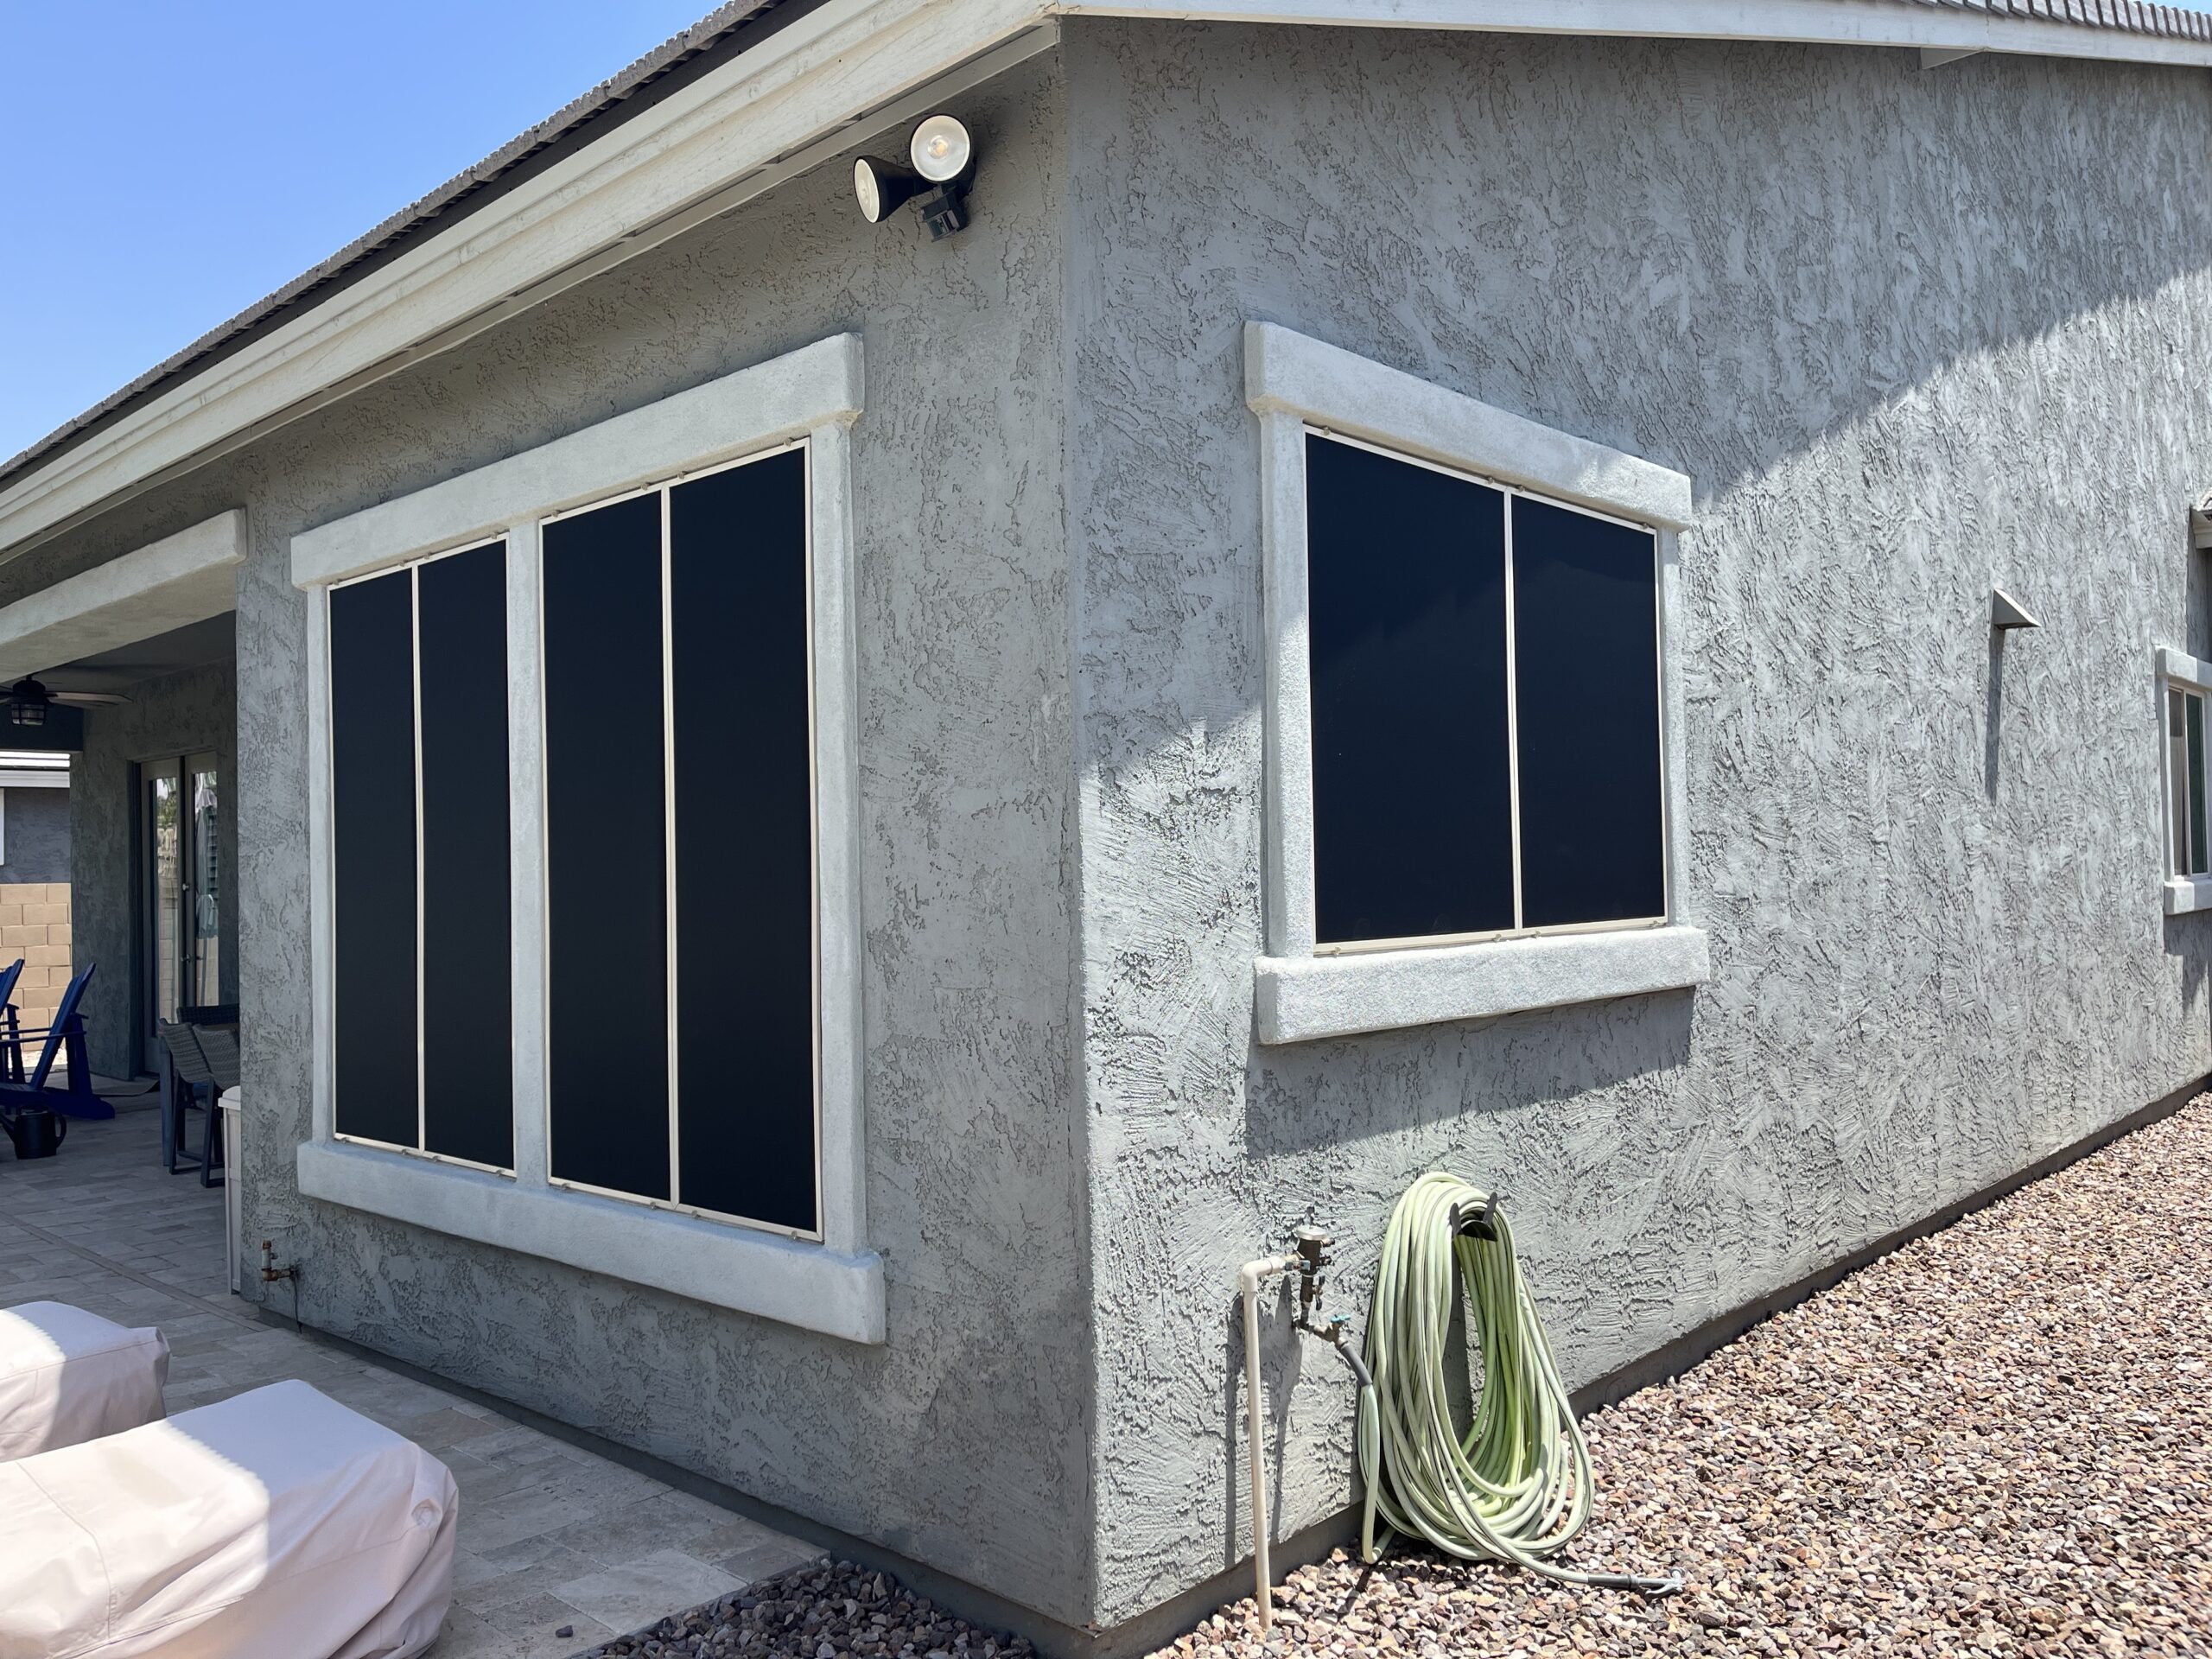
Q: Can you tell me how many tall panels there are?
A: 4